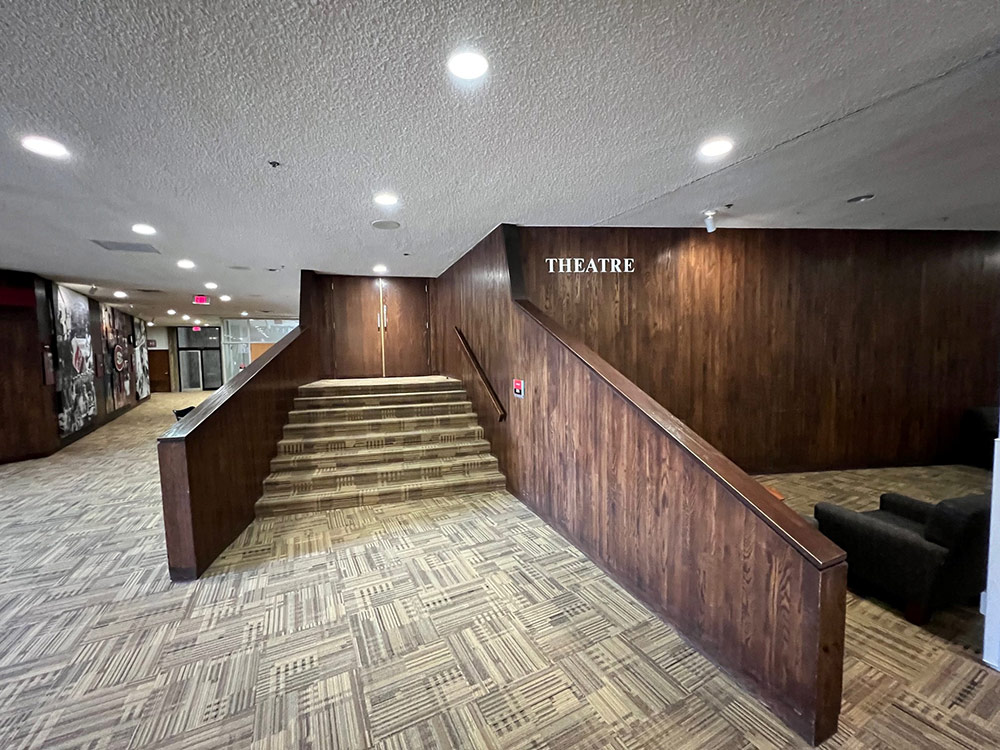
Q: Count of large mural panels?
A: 3